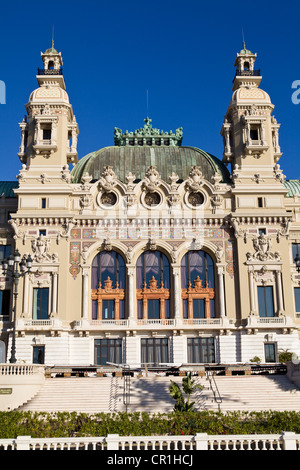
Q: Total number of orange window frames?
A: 3